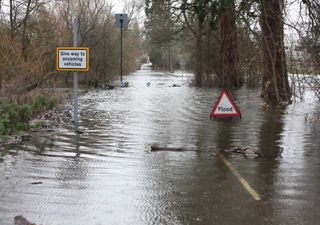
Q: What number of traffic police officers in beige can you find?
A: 0